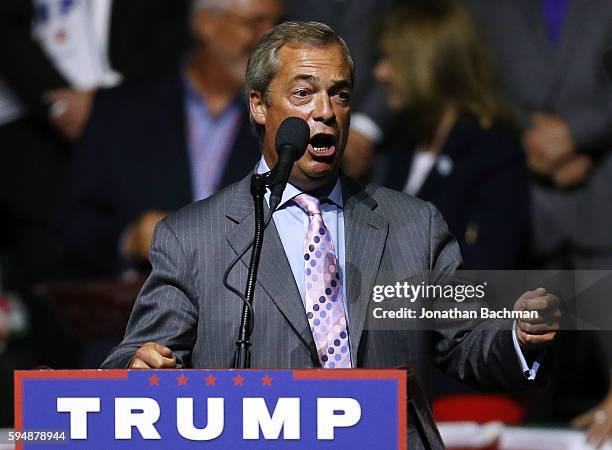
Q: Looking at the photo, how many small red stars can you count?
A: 5